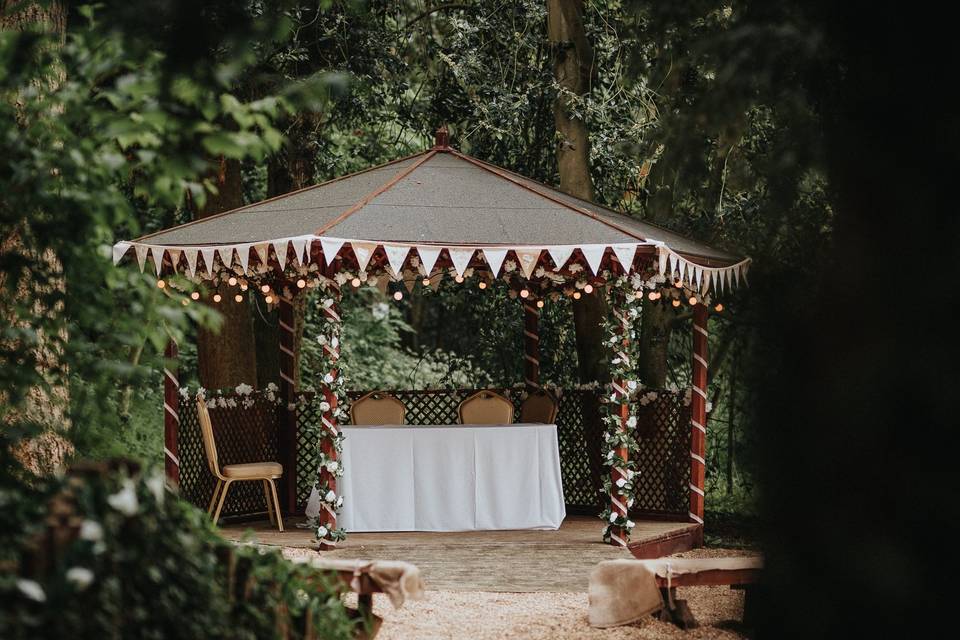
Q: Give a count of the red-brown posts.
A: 6